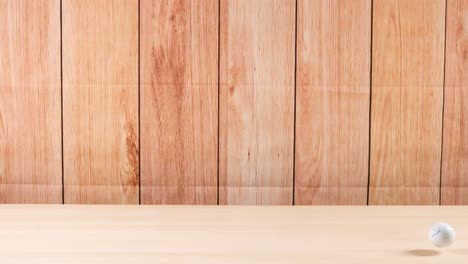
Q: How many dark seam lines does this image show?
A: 6